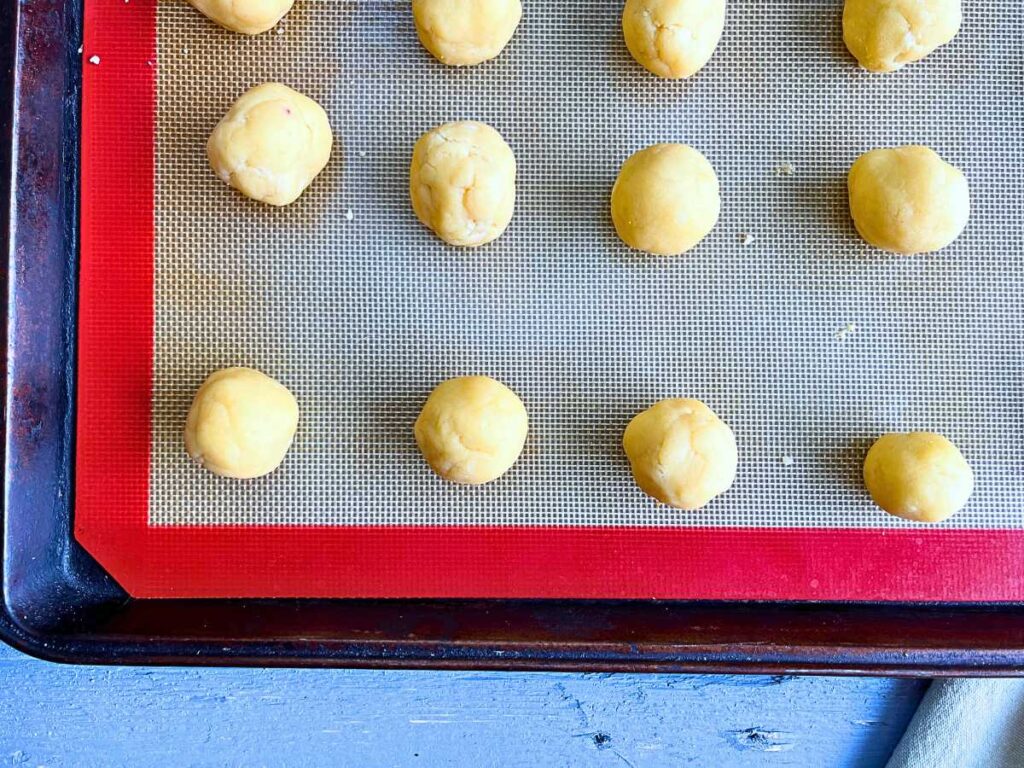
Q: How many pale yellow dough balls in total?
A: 12